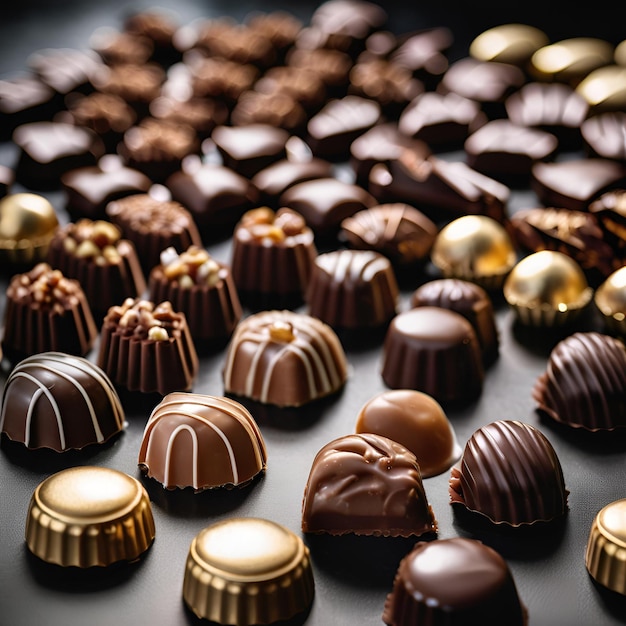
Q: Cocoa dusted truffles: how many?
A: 0